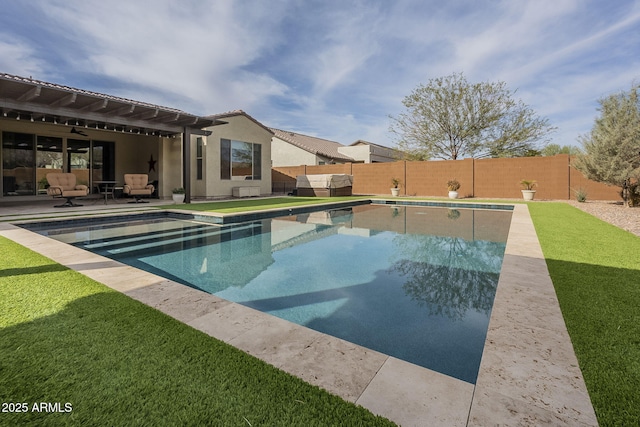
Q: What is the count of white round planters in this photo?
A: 4